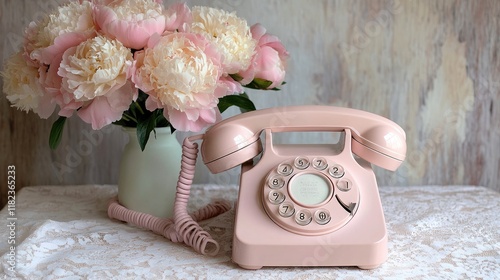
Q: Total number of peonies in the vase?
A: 7